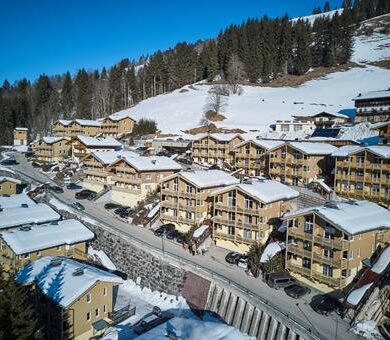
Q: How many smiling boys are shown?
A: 0